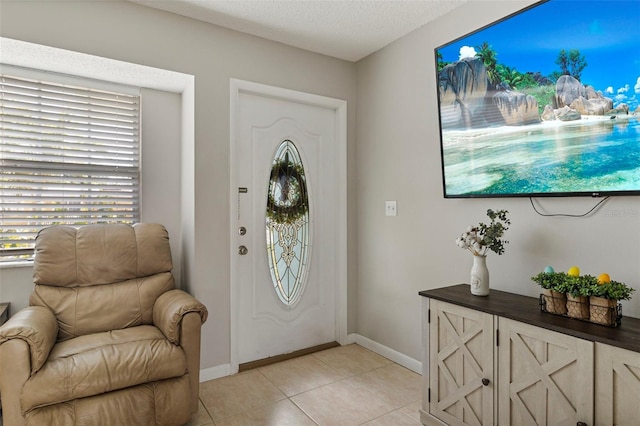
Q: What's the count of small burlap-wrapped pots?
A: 3